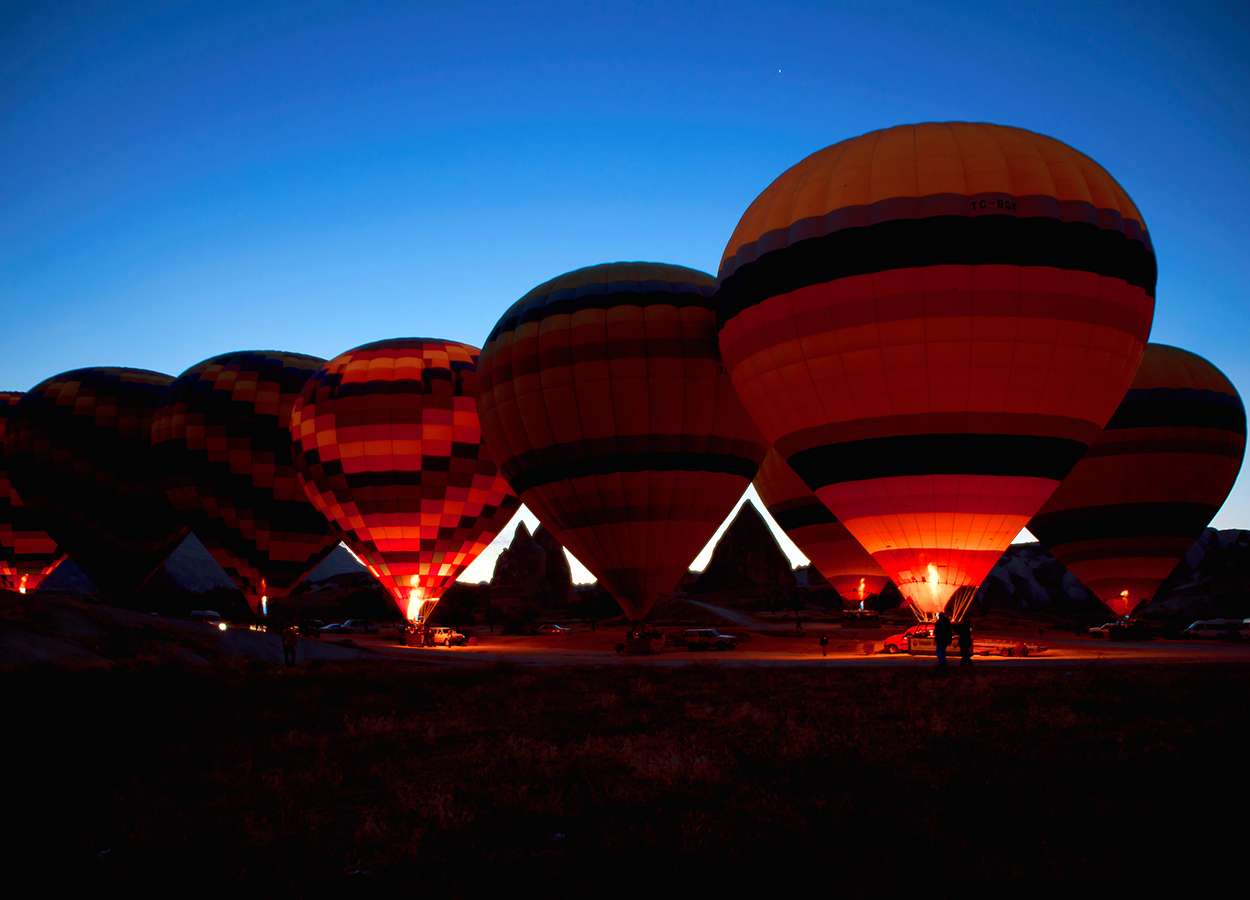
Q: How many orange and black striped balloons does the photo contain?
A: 4